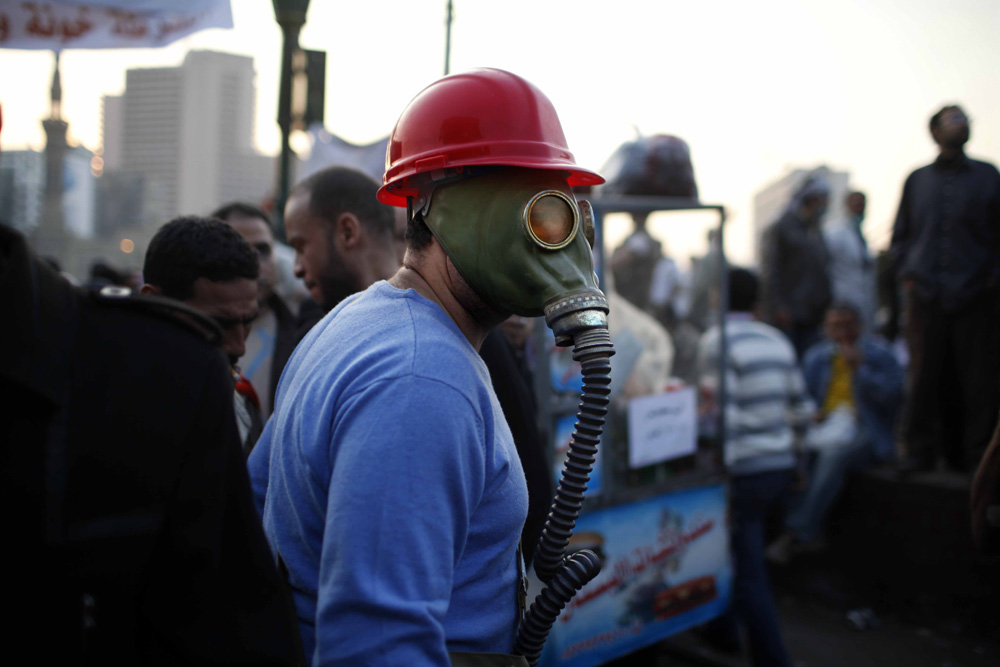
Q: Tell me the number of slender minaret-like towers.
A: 1